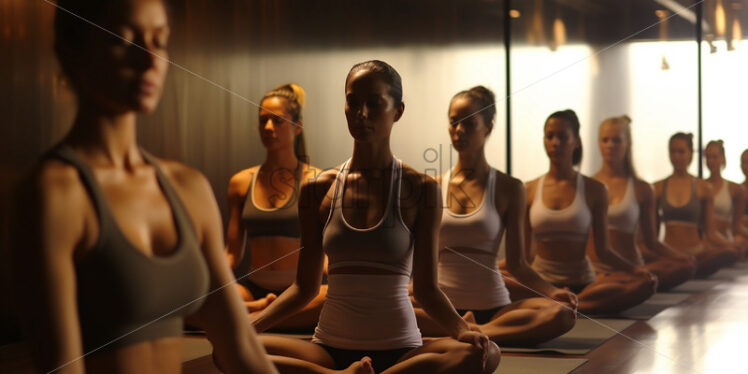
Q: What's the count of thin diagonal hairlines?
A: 4